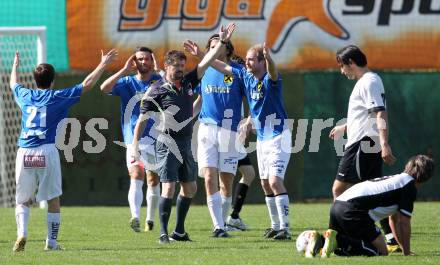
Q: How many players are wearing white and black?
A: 2